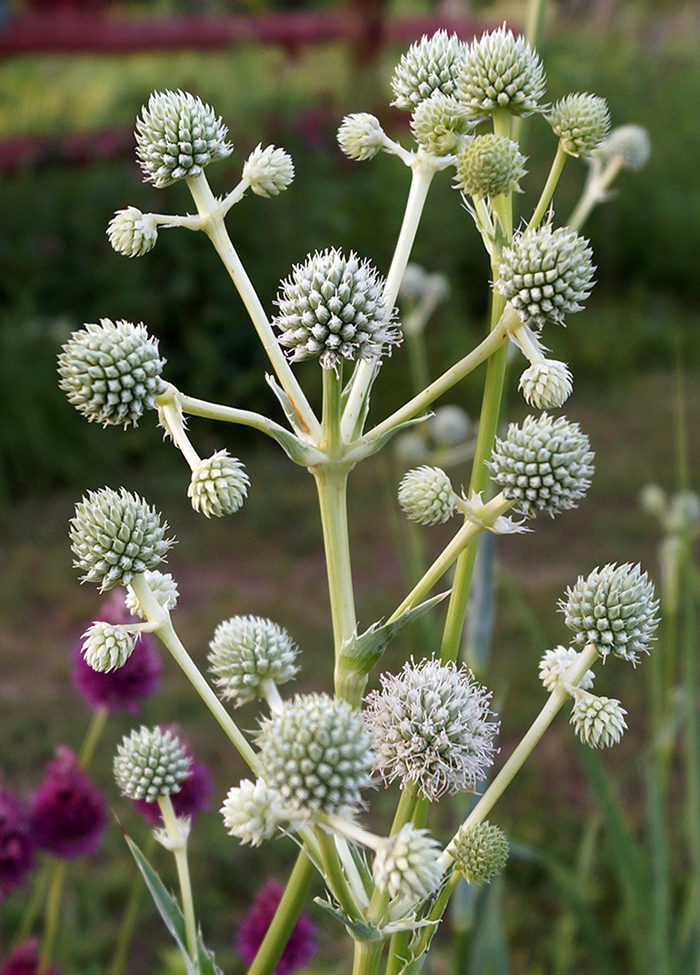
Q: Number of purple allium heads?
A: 6